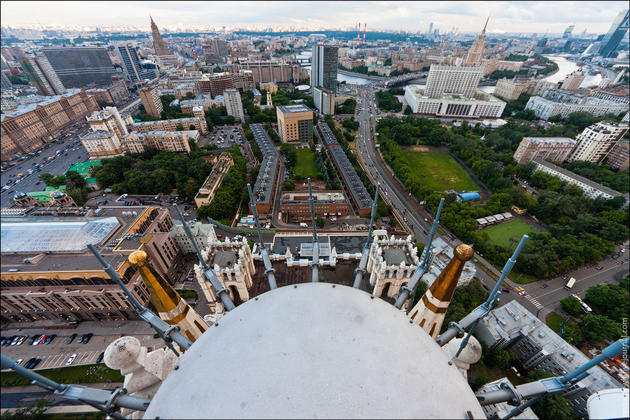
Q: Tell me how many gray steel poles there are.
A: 9